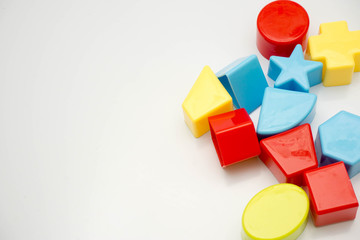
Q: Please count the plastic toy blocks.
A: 11